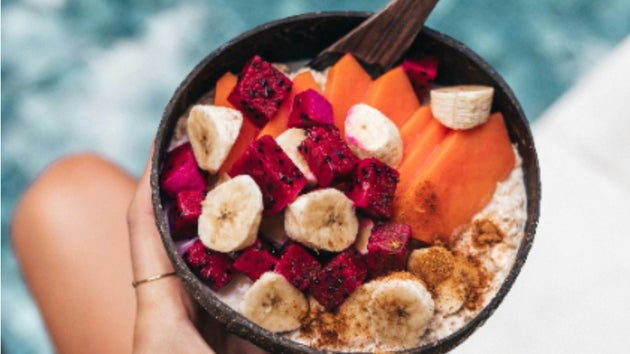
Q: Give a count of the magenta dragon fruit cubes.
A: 13